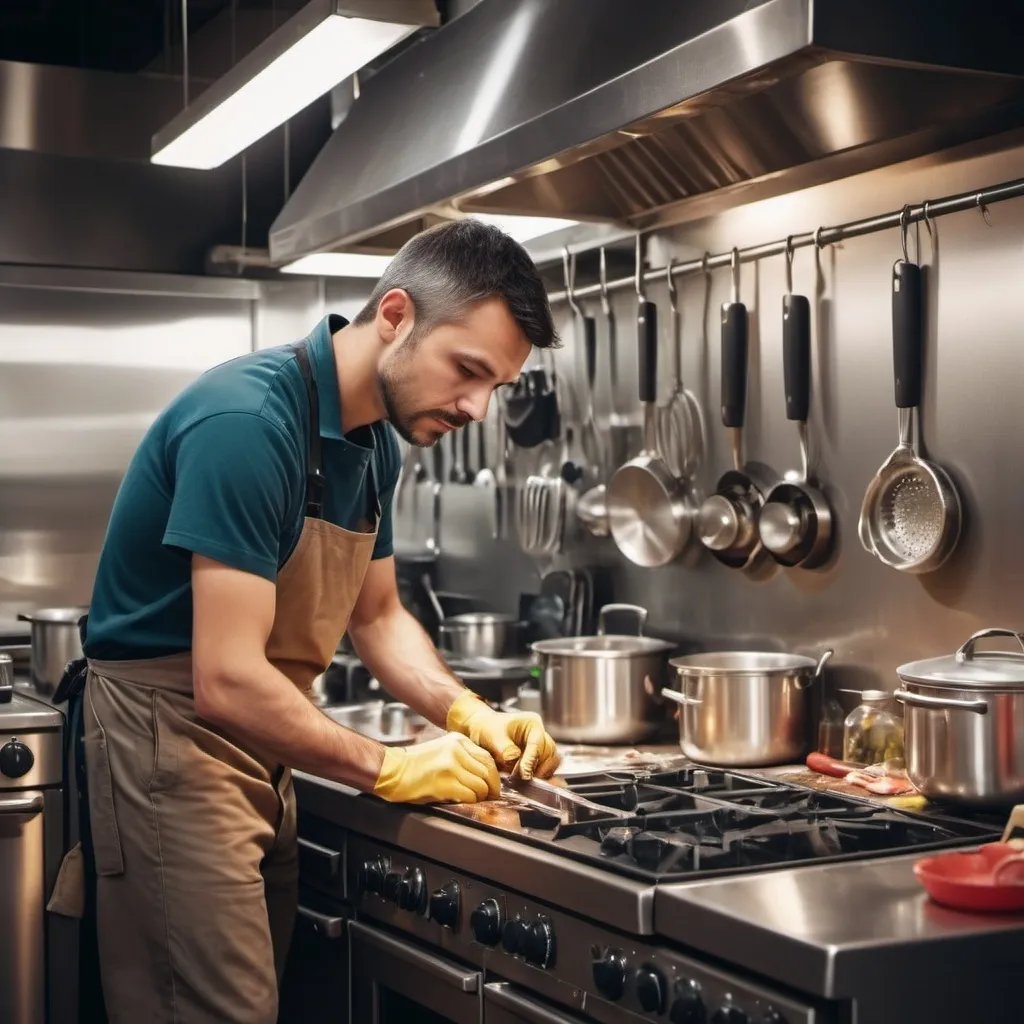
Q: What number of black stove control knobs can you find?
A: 13